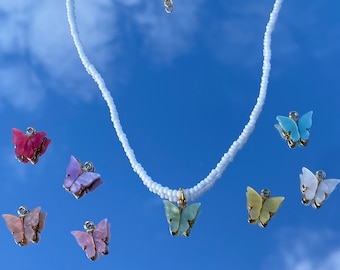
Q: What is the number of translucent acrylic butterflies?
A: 8